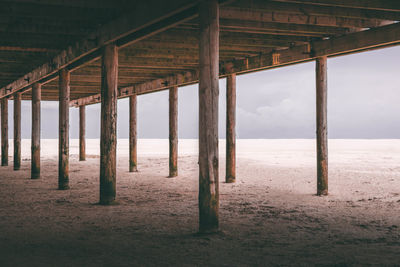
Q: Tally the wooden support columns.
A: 11